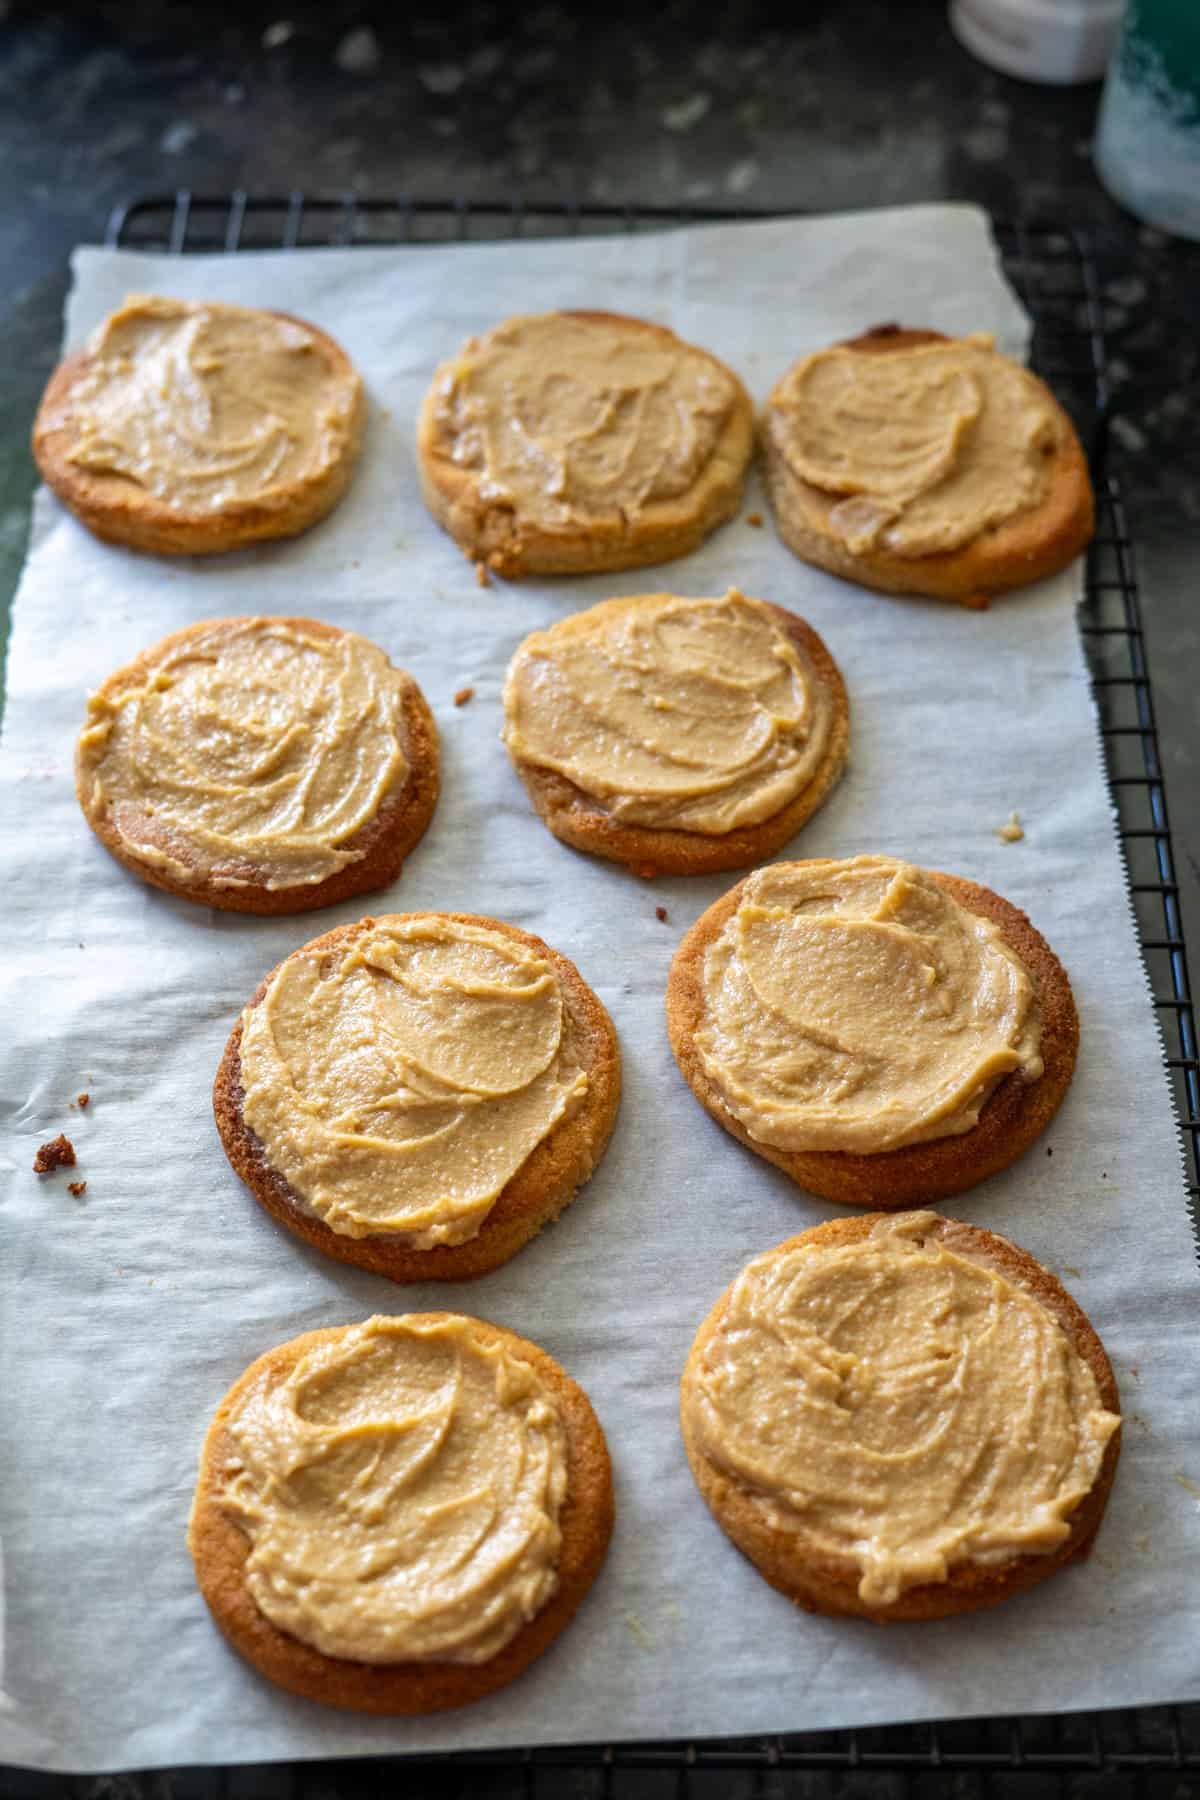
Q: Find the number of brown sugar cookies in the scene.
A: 9